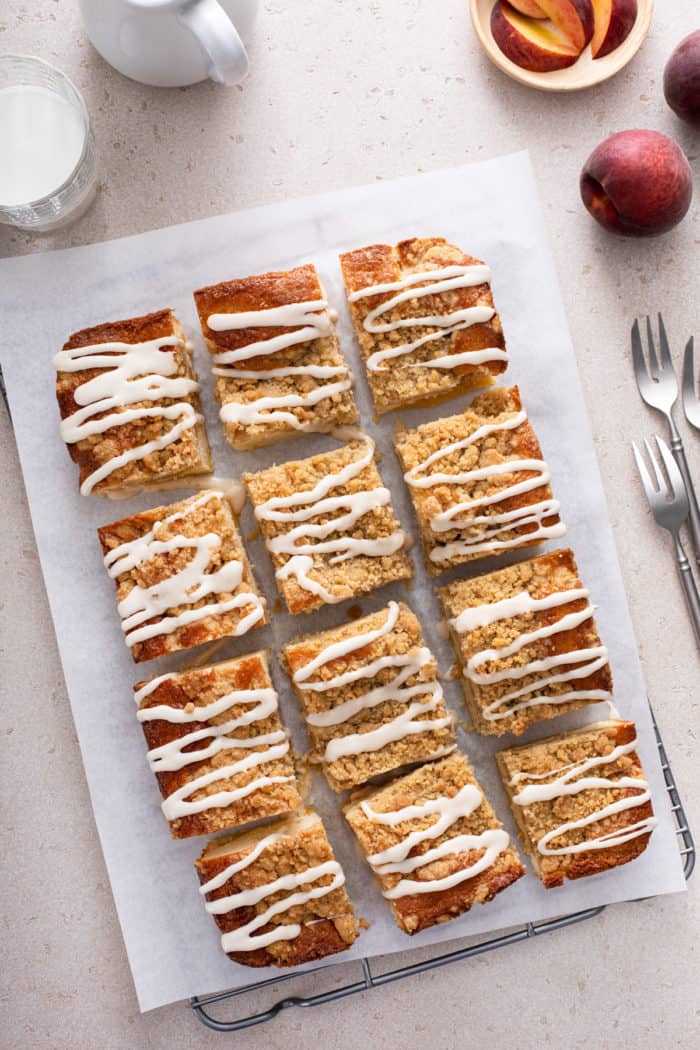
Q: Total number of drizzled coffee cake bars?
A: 12